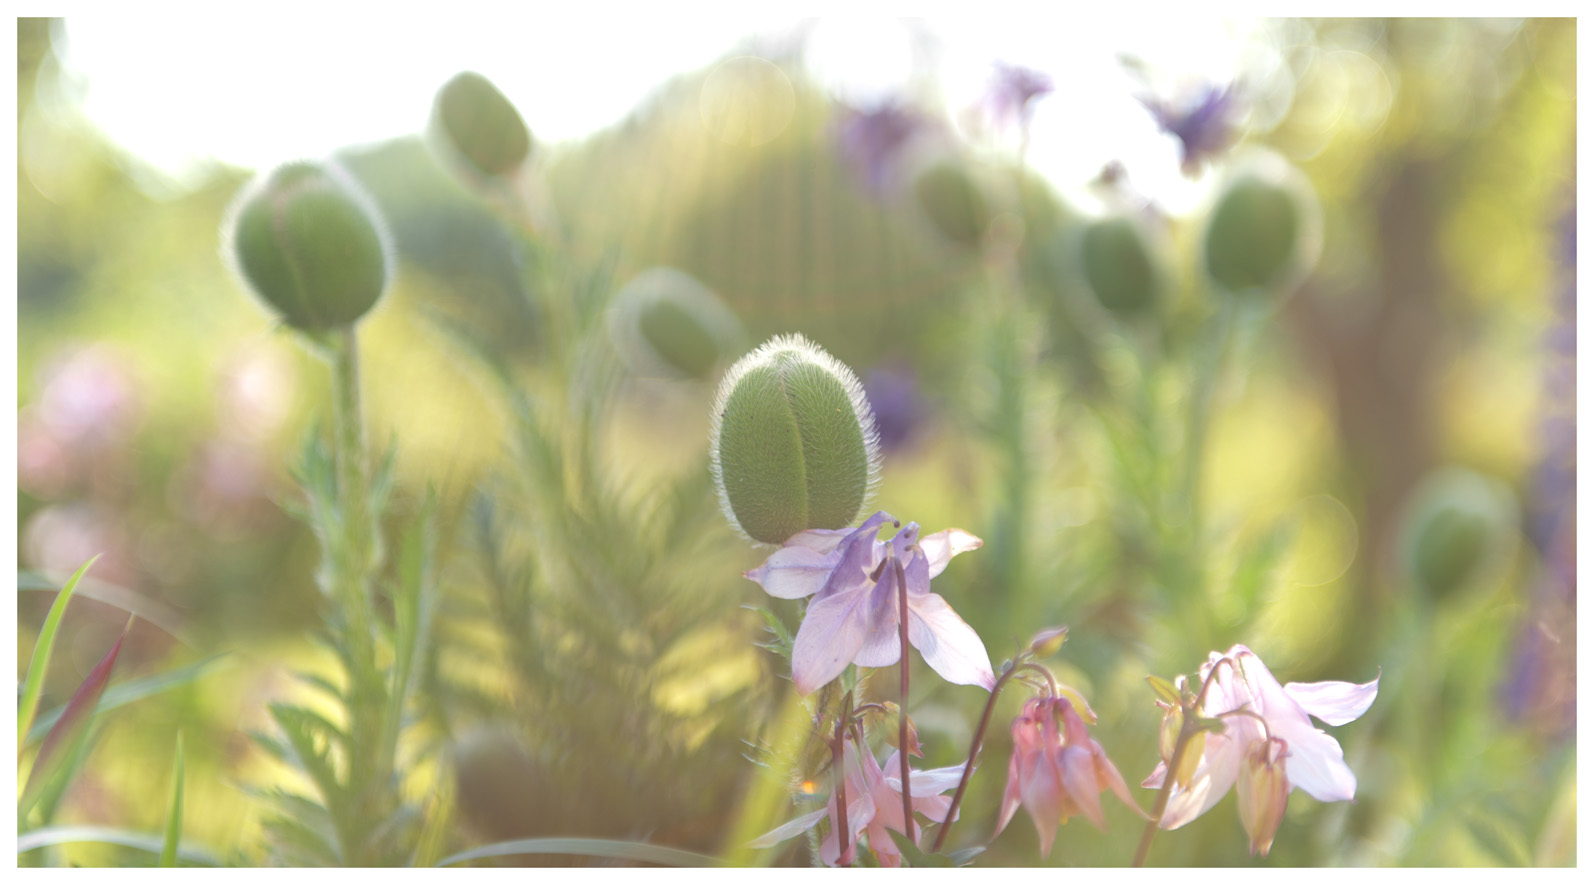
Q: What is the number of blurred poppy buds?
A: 7